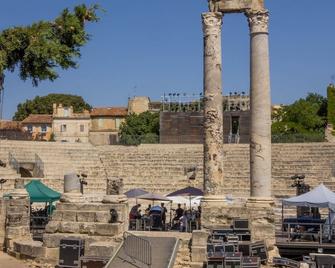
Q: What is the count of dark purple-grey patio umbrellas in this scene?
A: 3